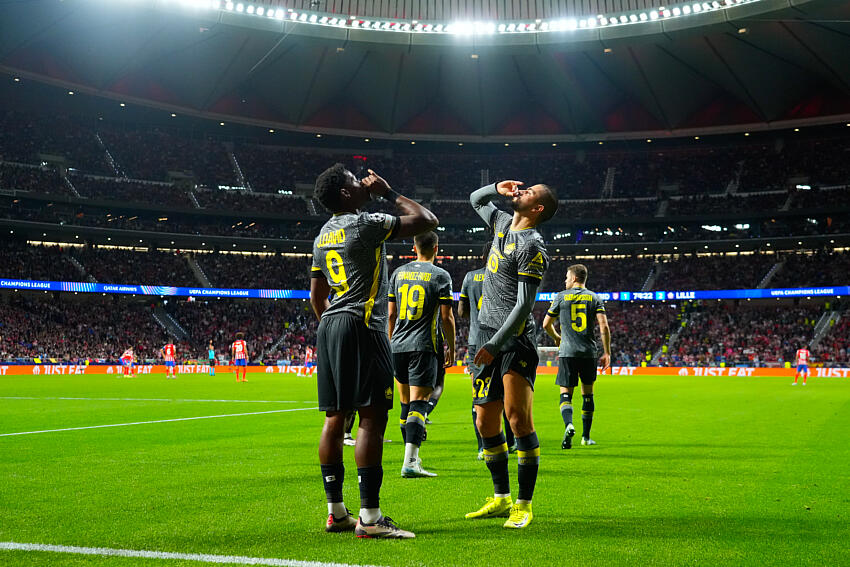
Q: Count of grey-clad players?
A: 5